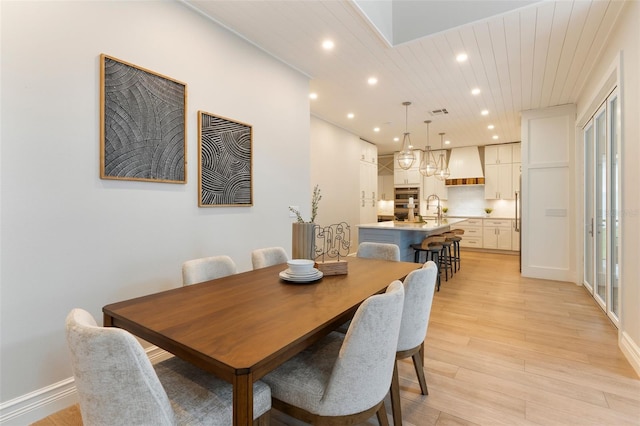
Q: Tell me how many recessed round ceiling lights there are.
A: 13